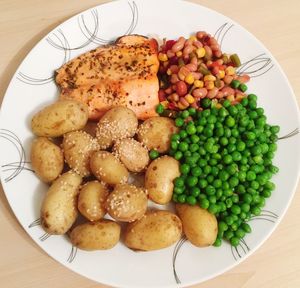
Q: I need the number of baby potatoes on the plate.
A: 14